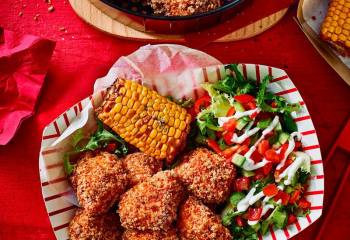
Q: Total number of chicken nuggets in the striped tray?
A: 7